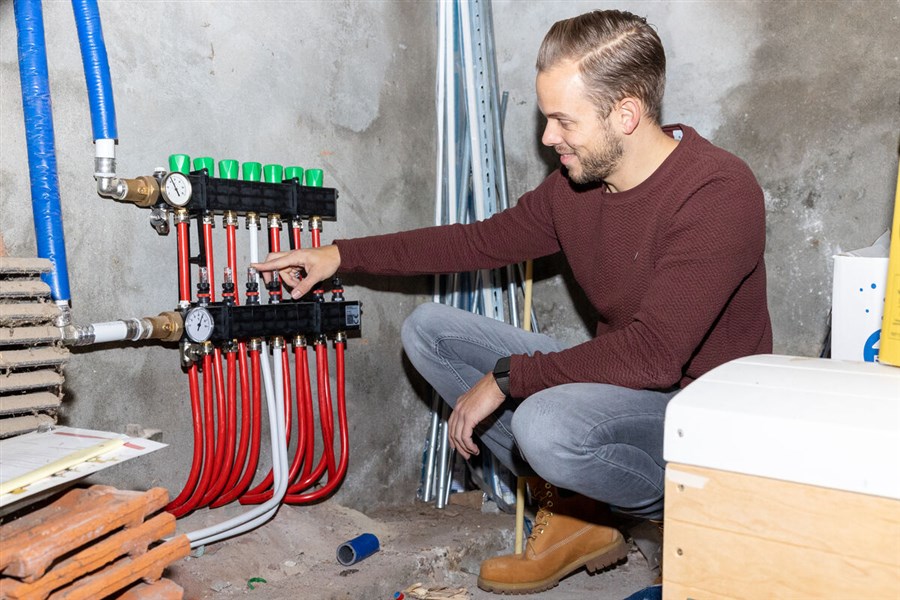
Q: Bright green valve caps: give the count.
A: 7